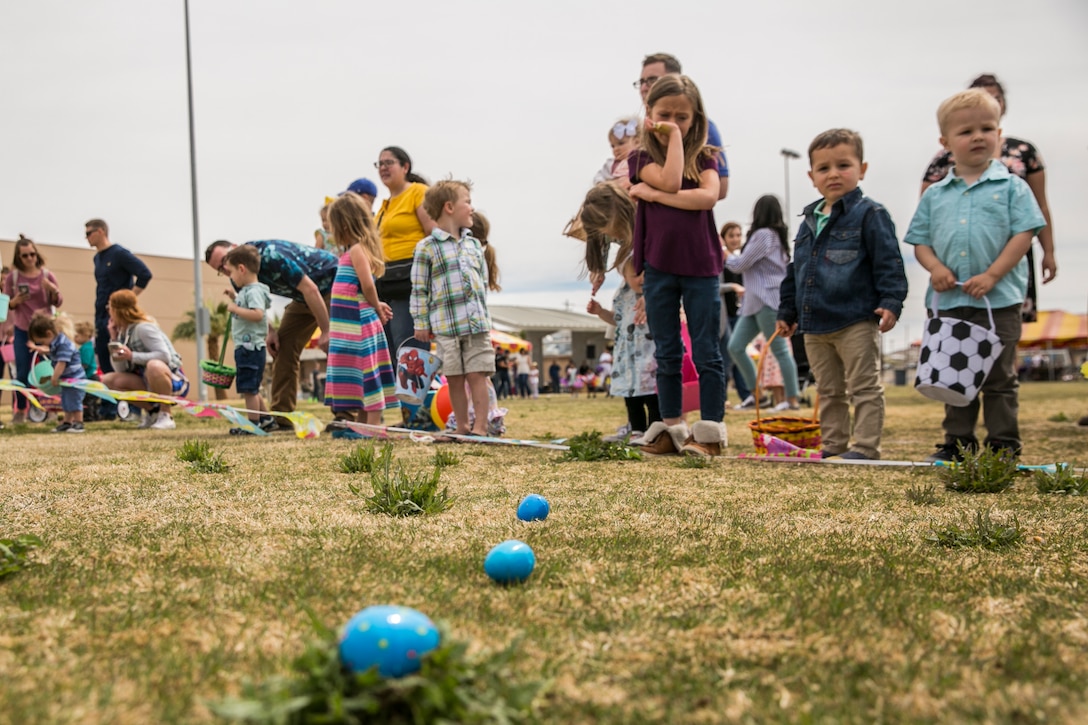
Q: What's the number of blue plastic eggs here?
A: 3